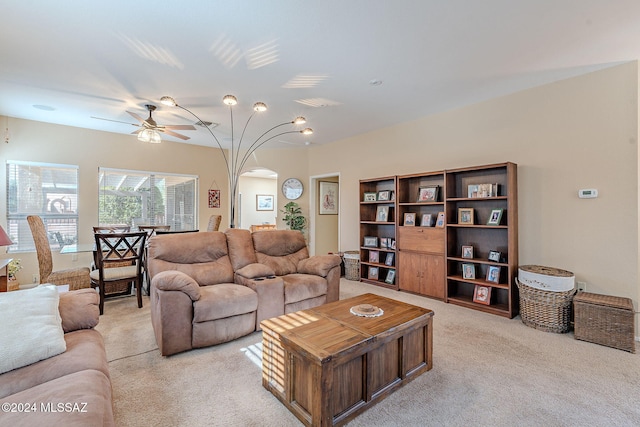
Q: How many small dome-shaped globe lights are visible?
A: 5